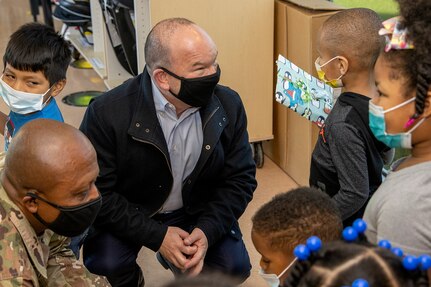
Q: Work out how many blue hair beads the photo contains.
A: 9